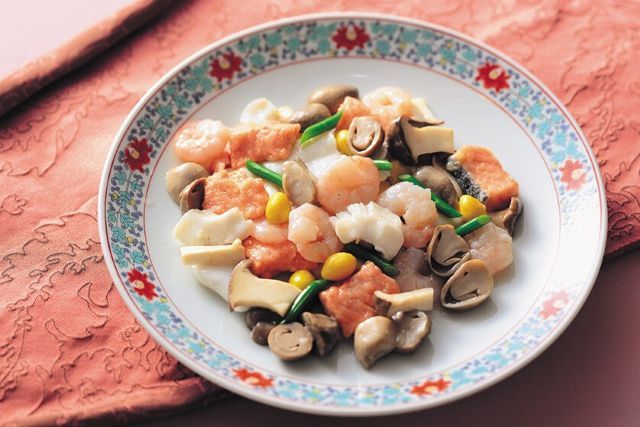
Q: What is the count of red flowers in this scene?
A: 9